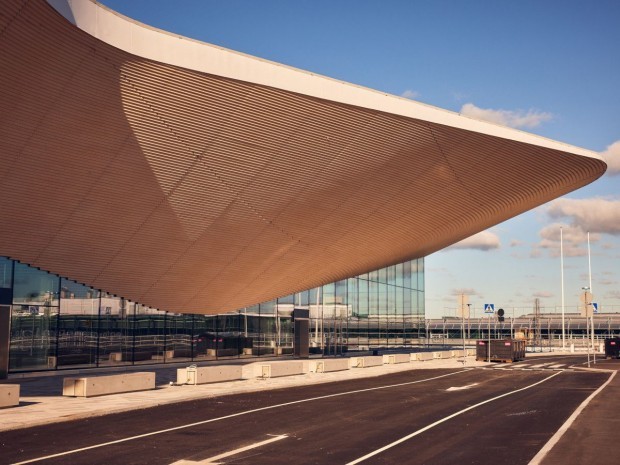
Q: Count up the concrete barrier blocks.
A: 11